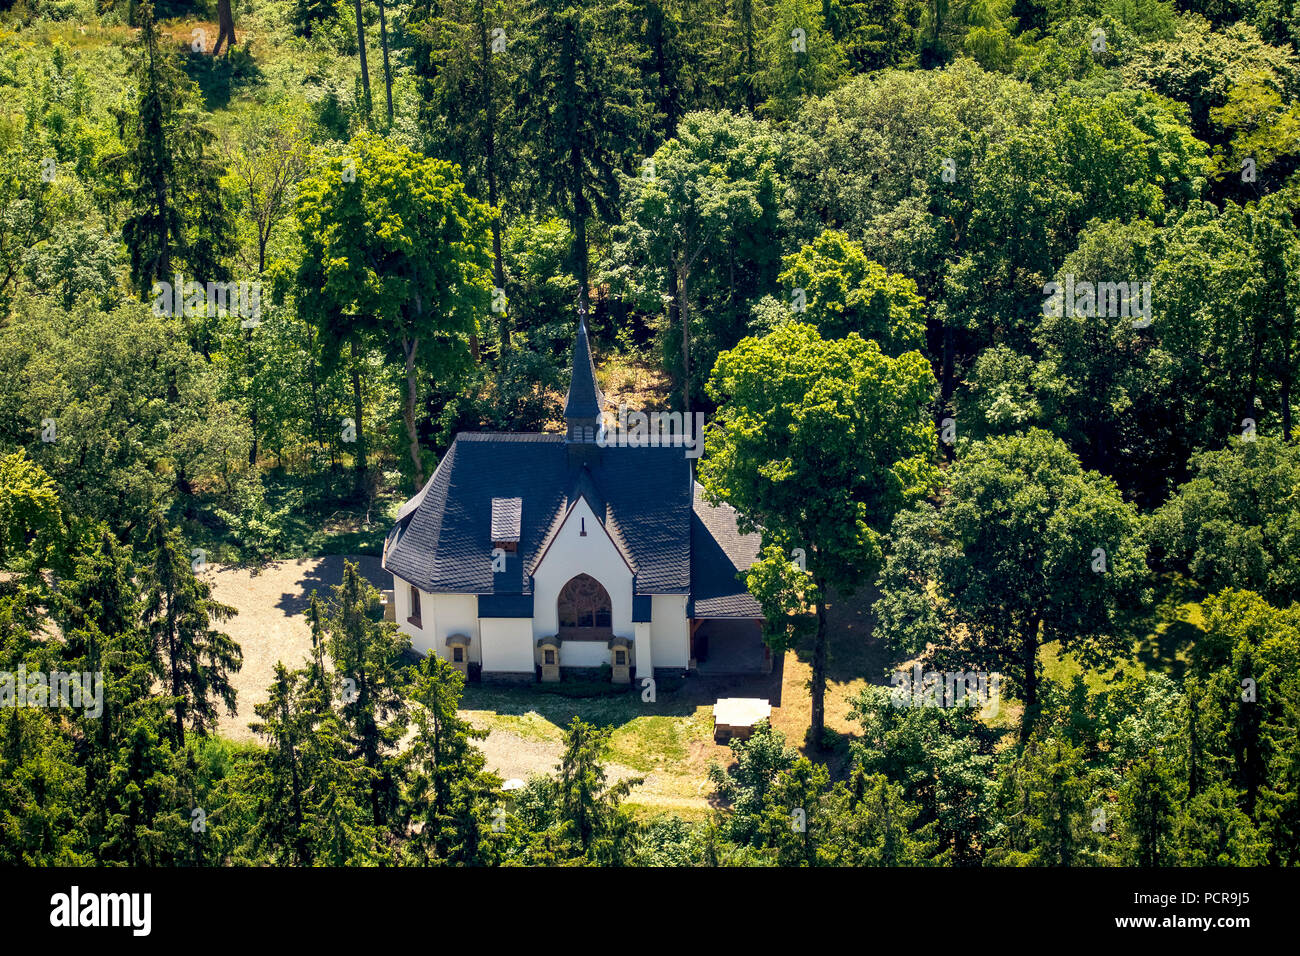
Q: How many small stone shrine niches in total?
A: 3